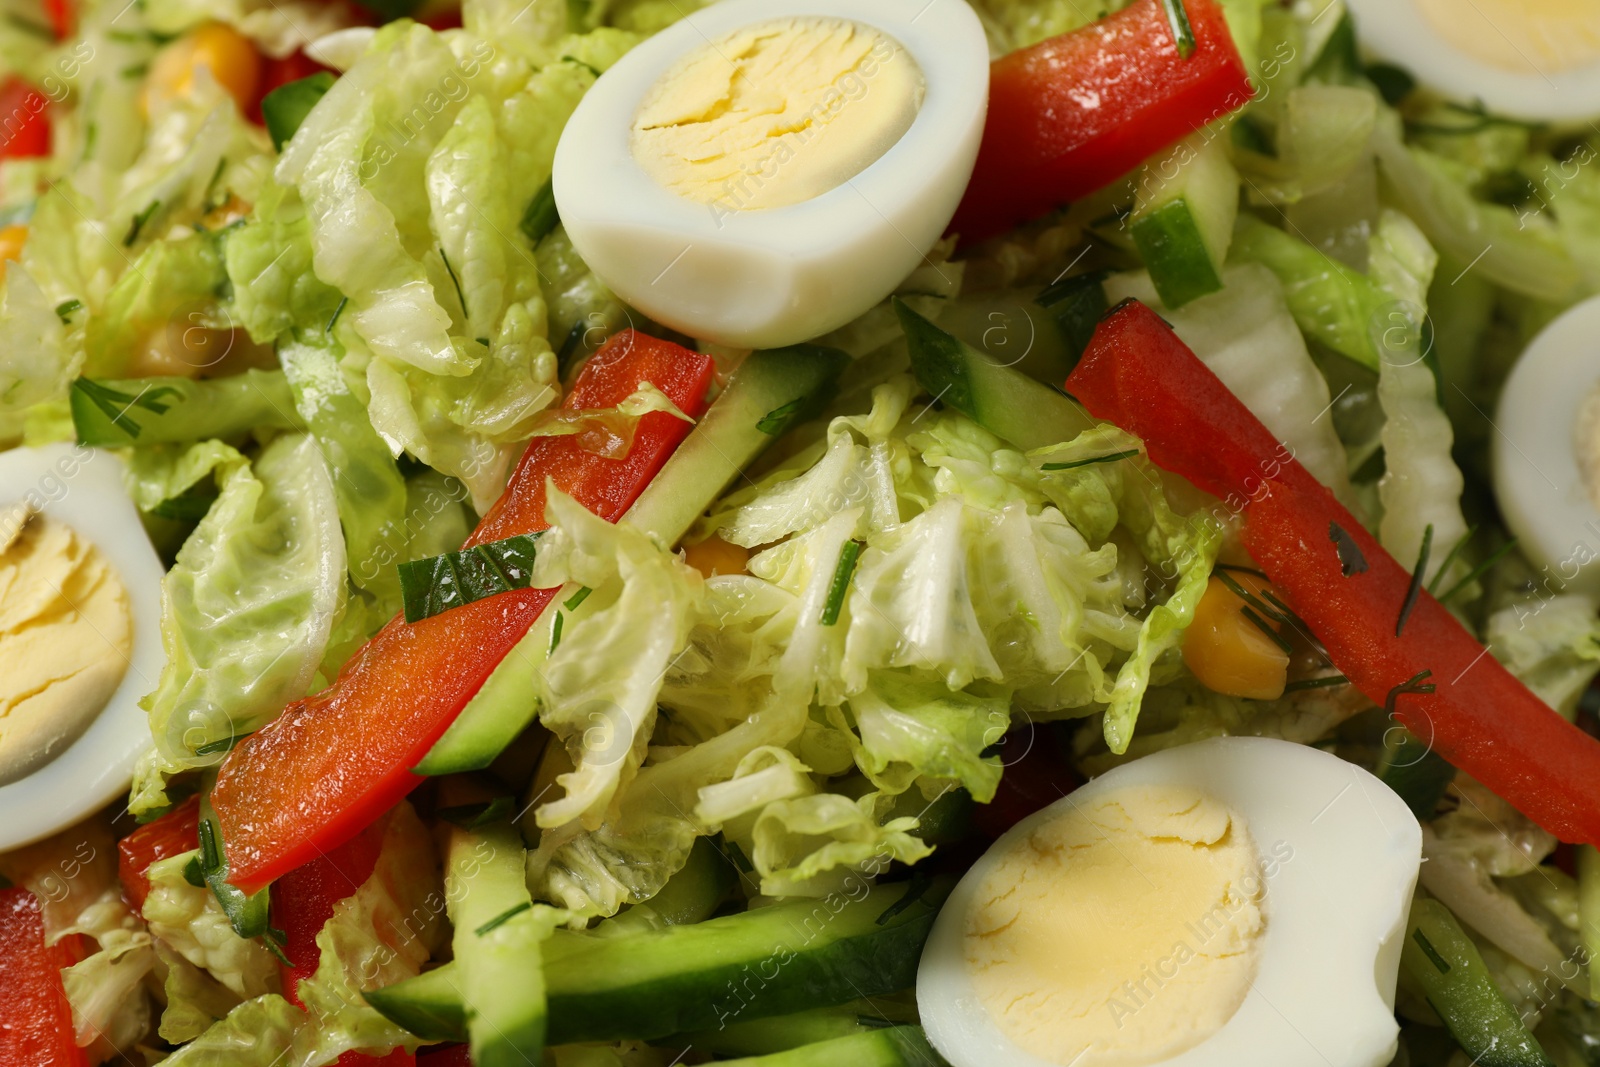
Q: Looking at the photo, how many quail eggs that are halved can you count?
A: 5